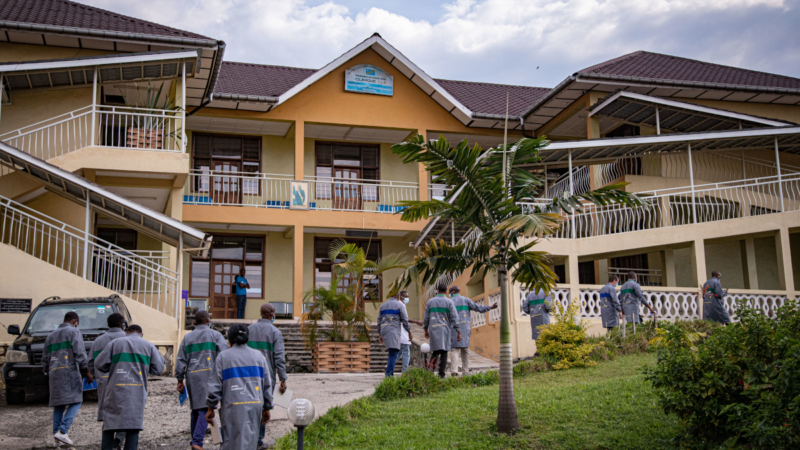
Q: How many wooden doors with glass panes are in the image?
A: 4